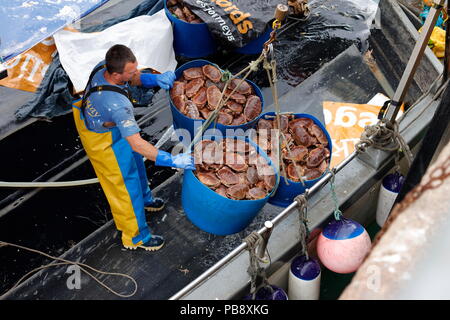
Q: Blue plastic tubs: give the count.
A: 5